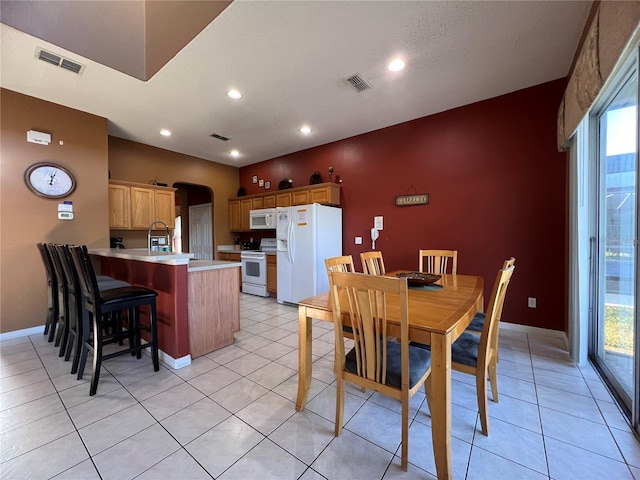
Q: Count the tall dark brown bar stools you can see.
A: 4